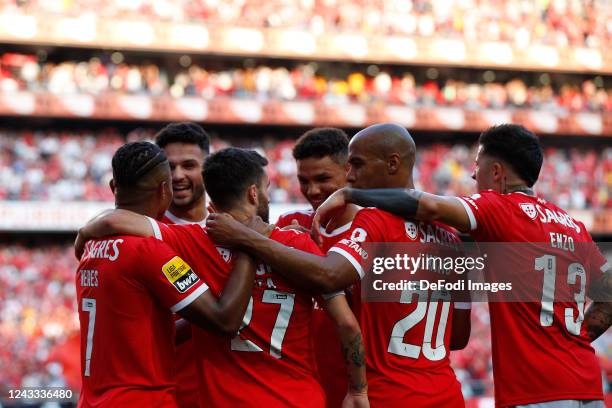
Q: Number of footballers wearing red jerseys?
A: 6